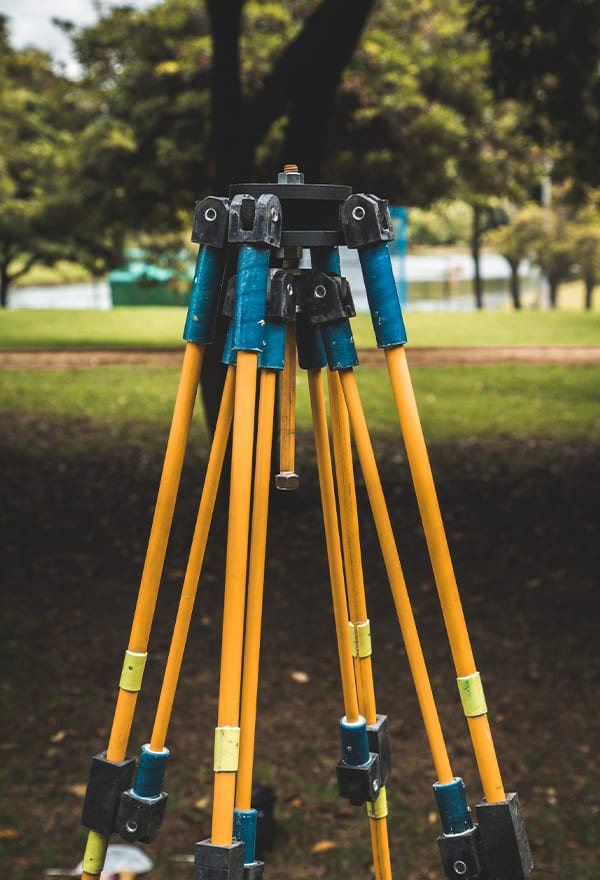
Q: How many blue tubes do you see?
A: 12